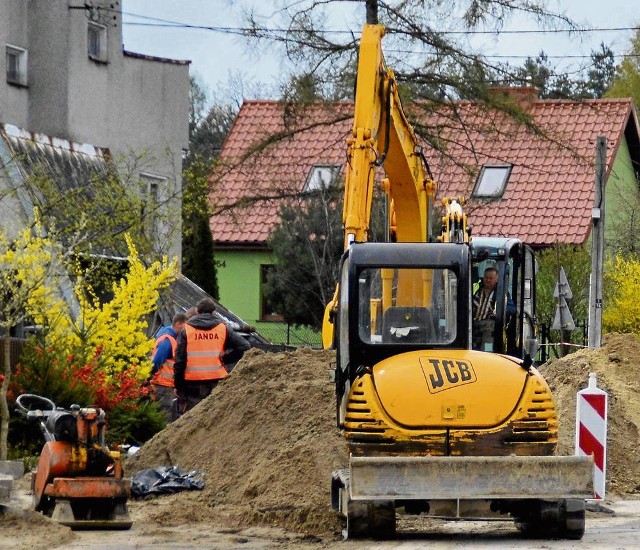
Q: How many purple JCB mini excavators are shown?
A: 0